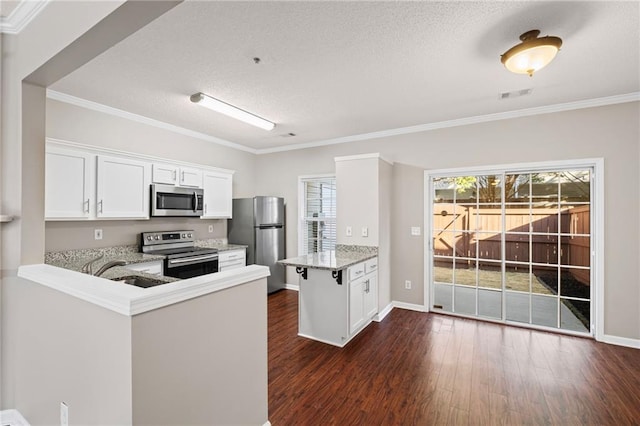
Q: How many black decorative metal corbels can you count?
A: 2